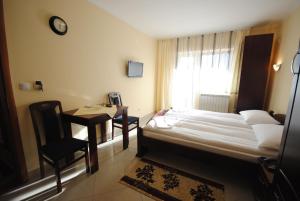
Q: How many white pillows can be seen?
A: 2